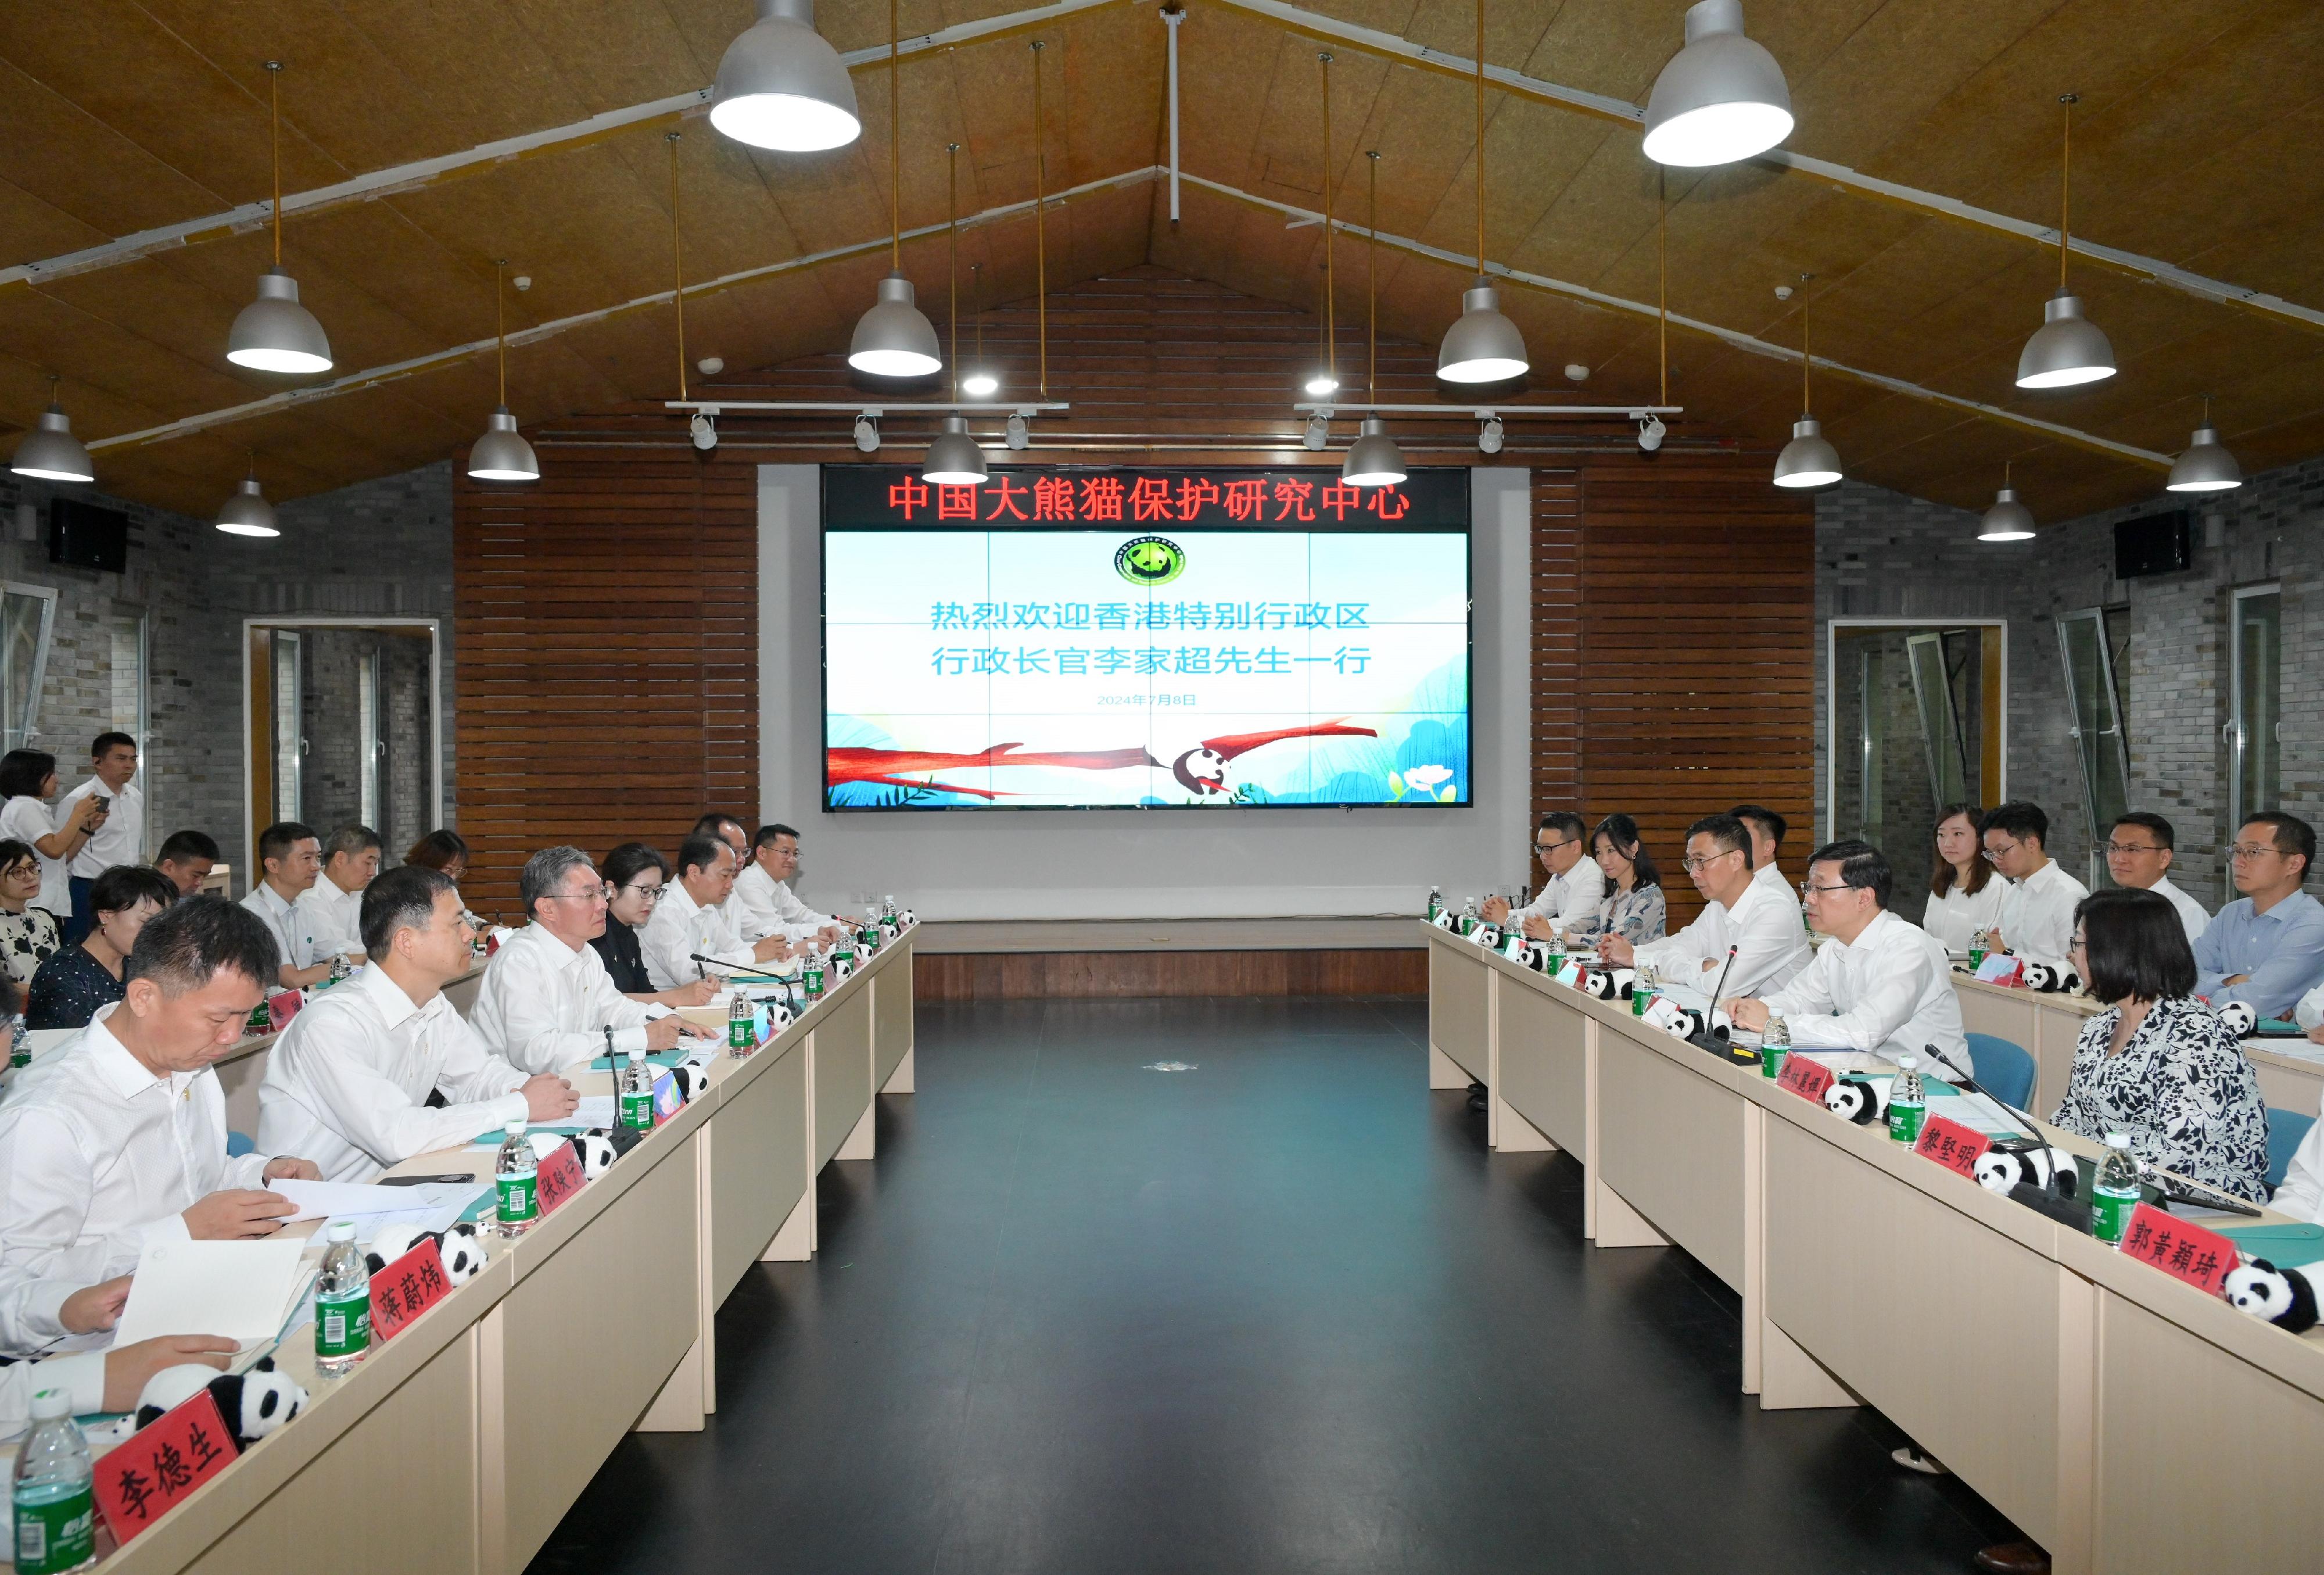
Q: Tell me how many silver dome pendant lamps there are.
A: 14